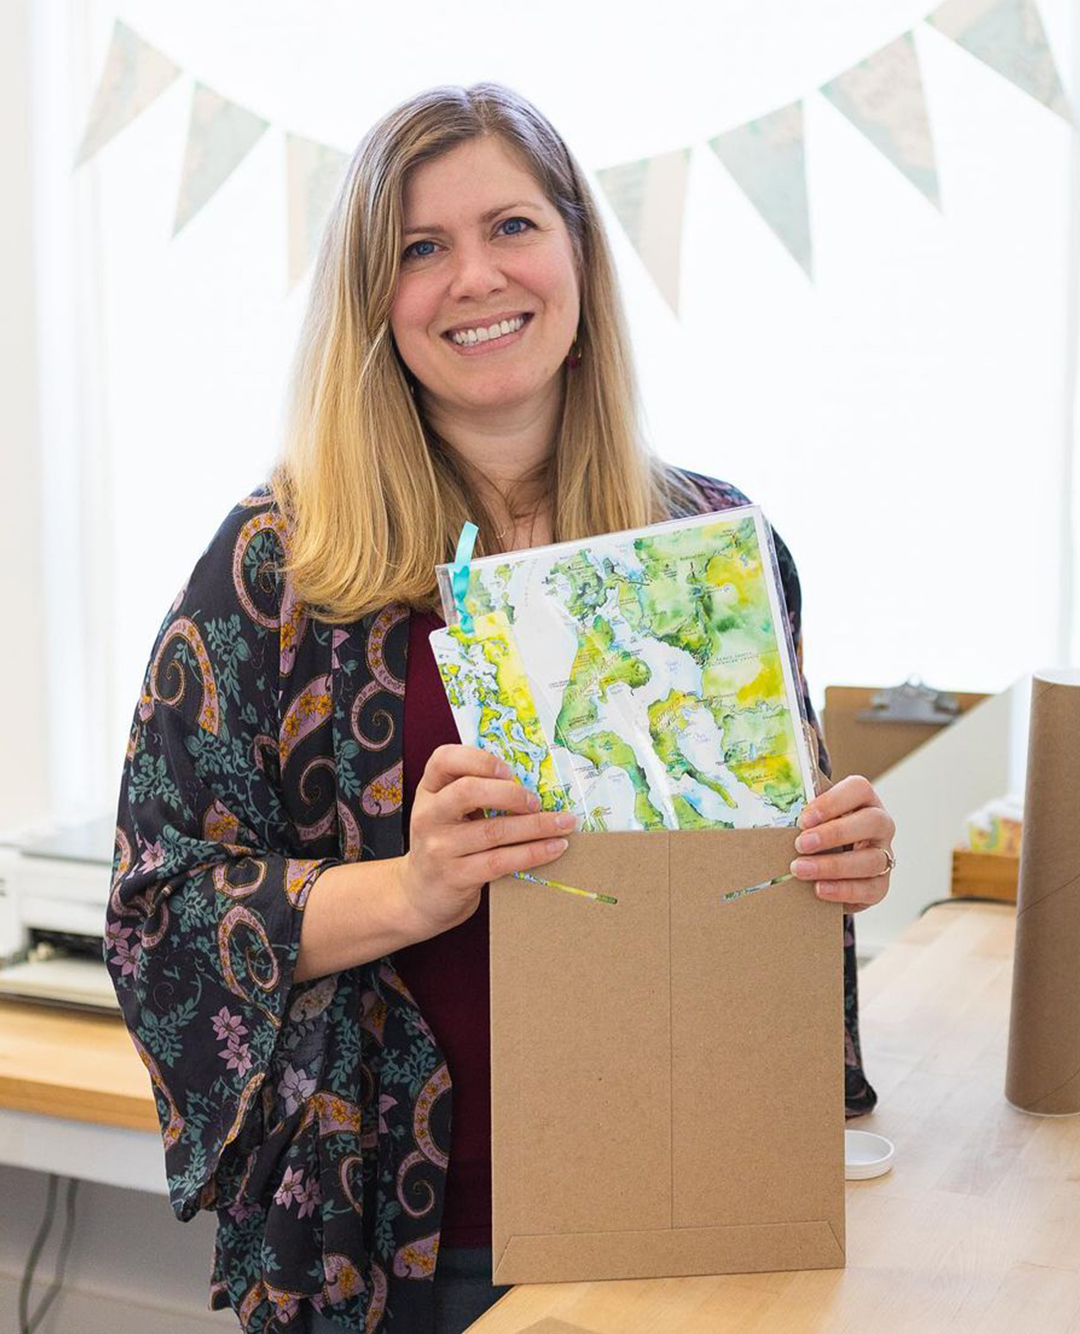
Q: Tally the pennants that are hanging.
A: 7